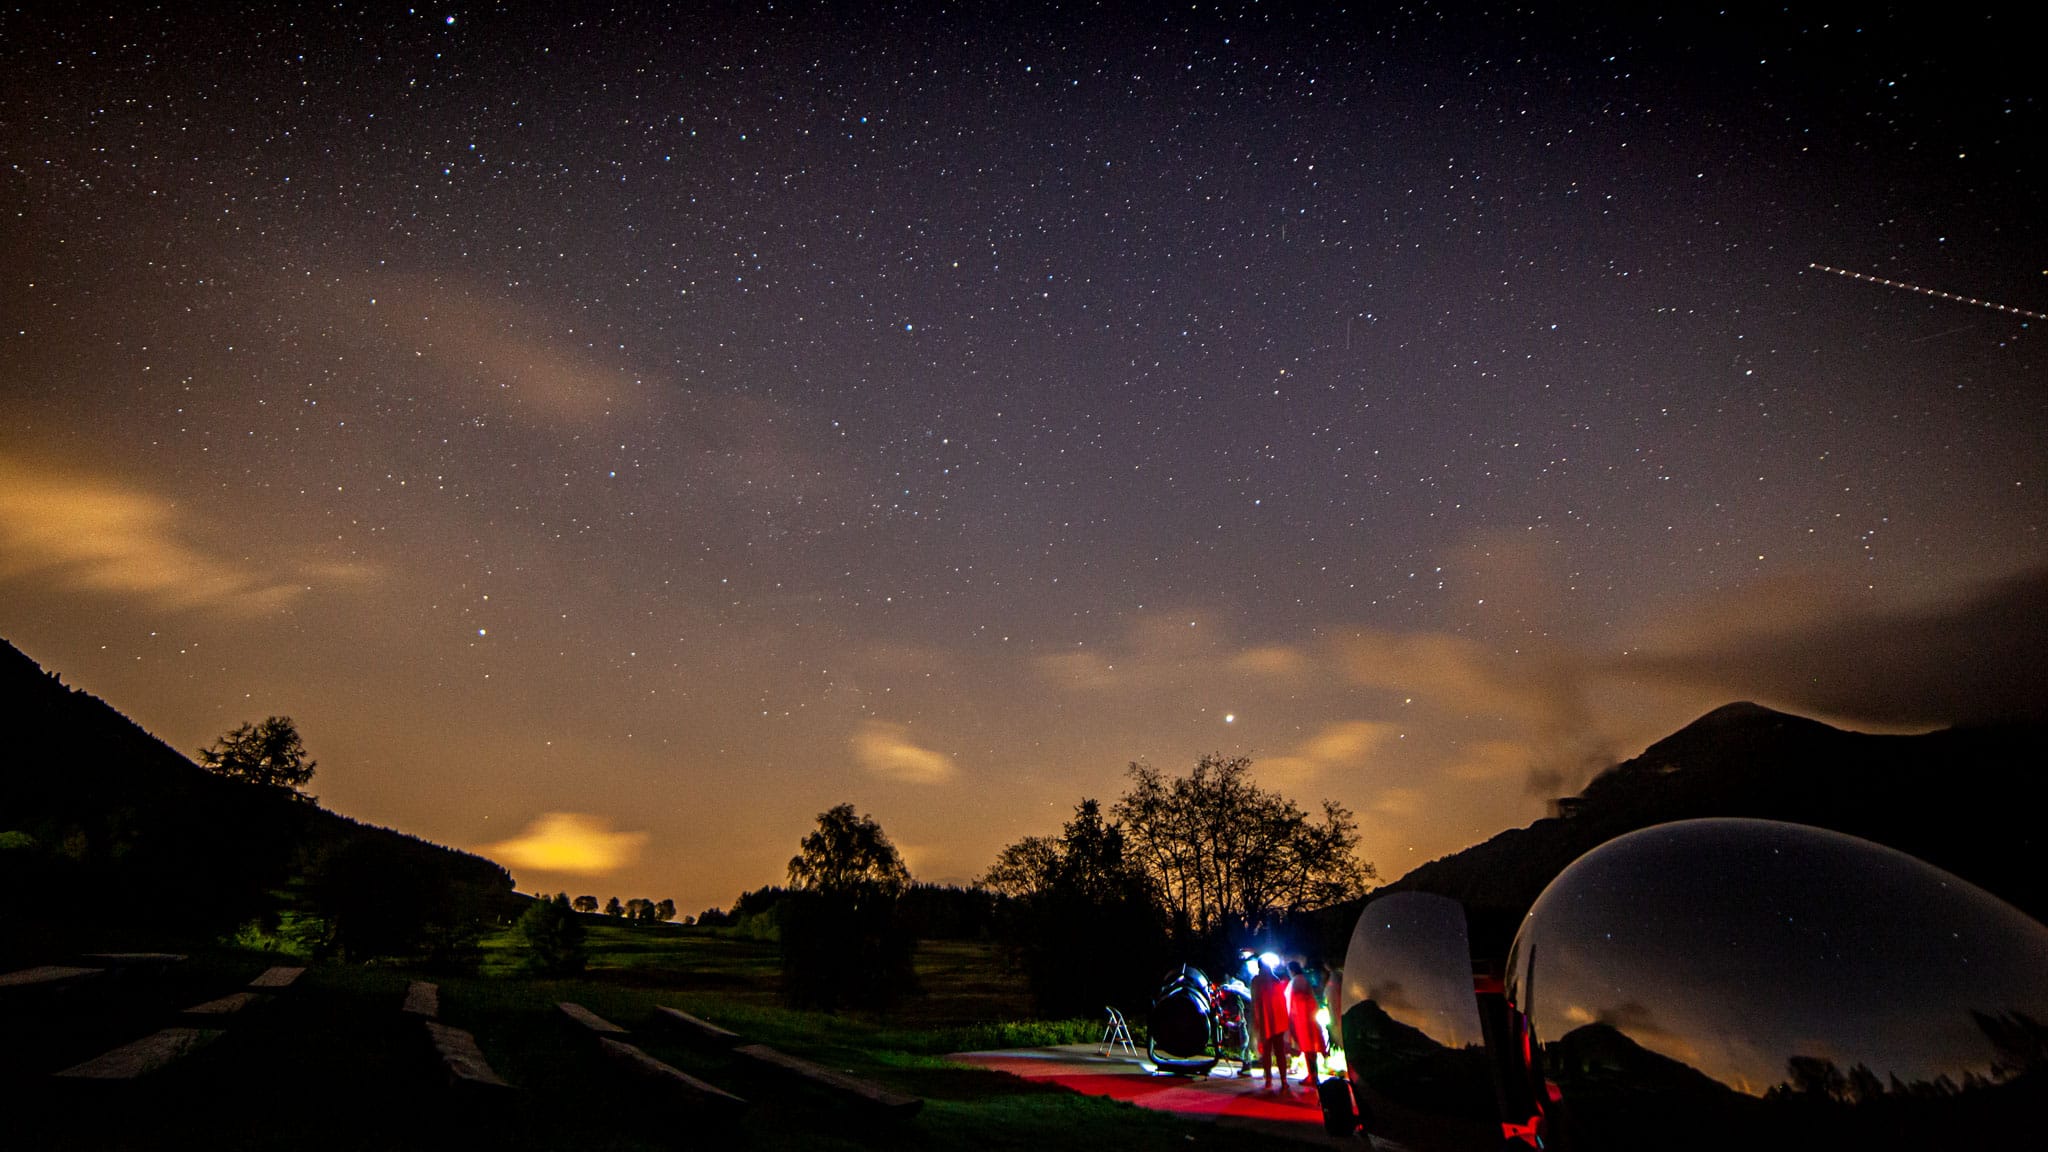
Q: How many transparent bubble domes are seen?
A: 2